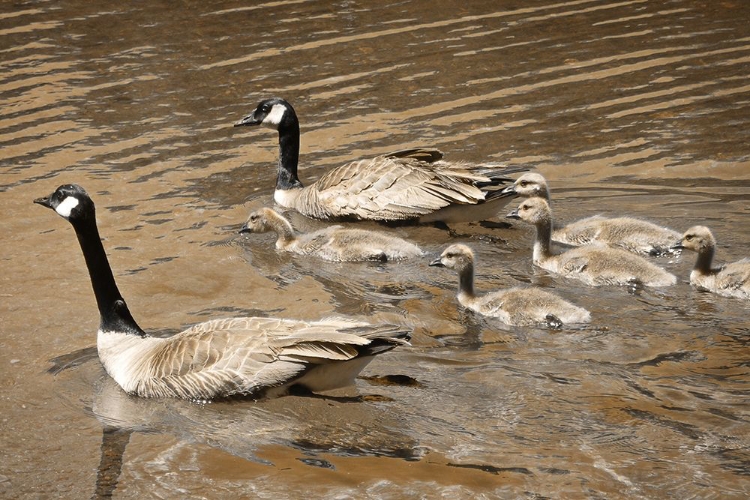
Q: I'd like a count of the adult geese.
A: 2